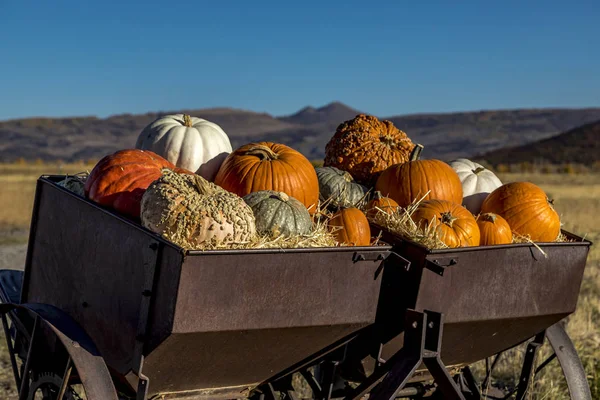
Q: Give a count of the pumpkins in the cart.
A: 14